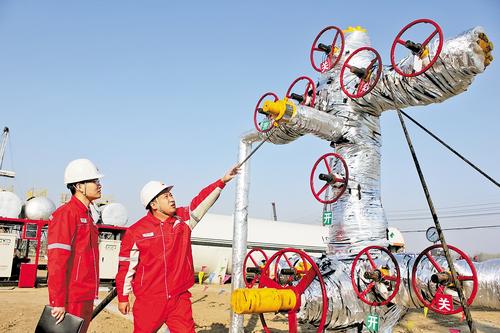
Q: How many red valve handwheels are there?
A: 11